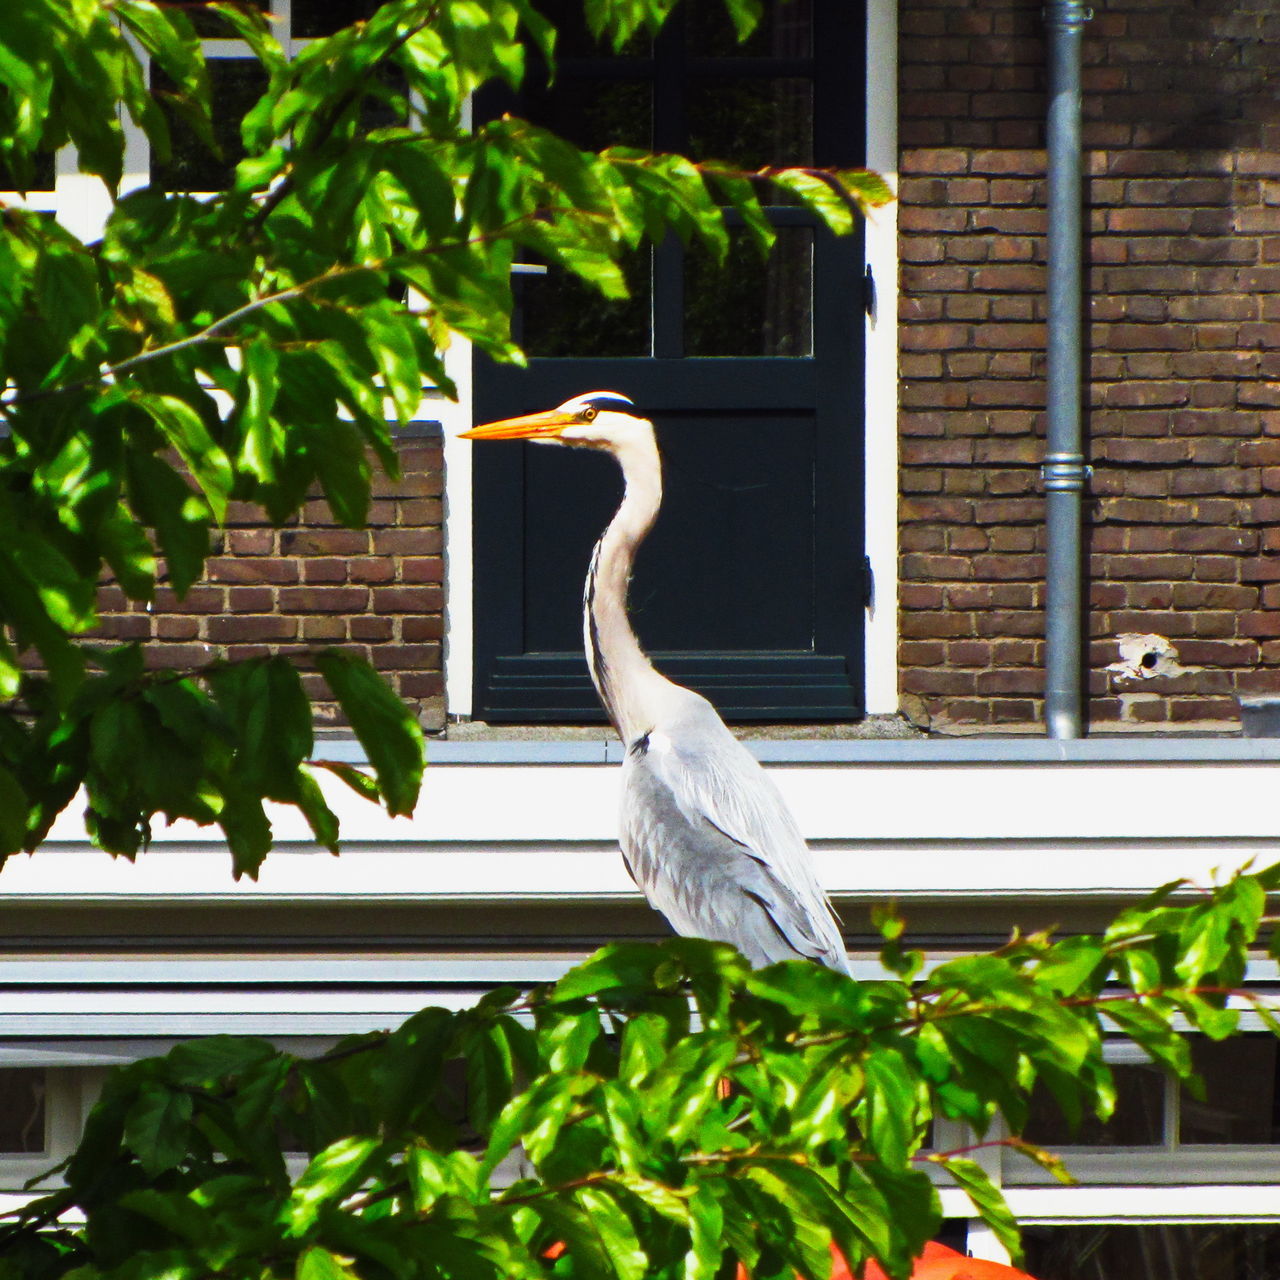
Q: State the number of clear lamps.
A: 0